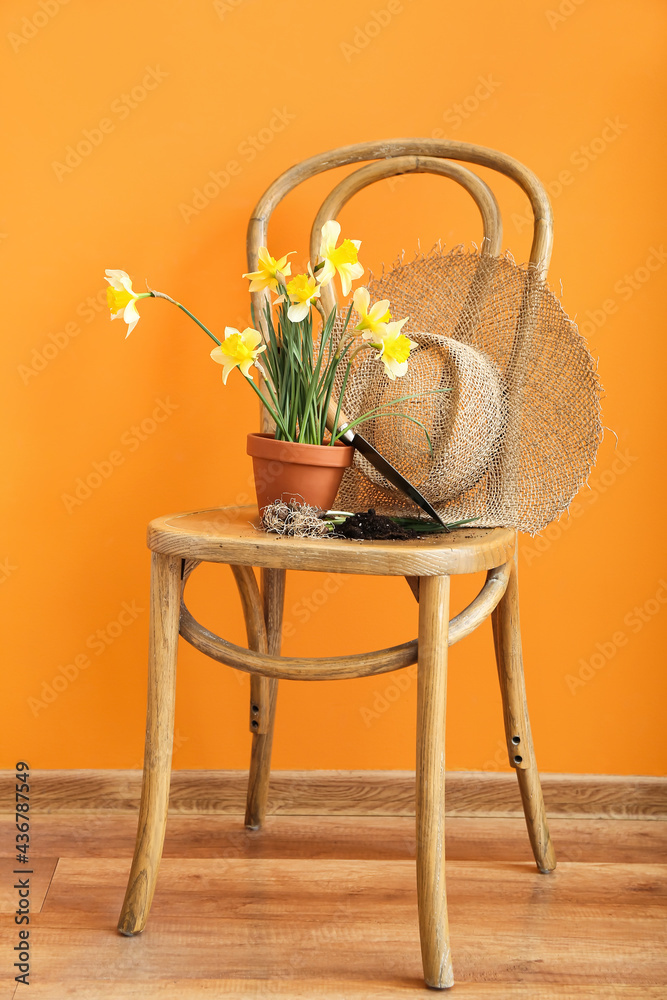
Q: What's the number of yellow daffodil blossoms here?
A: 7